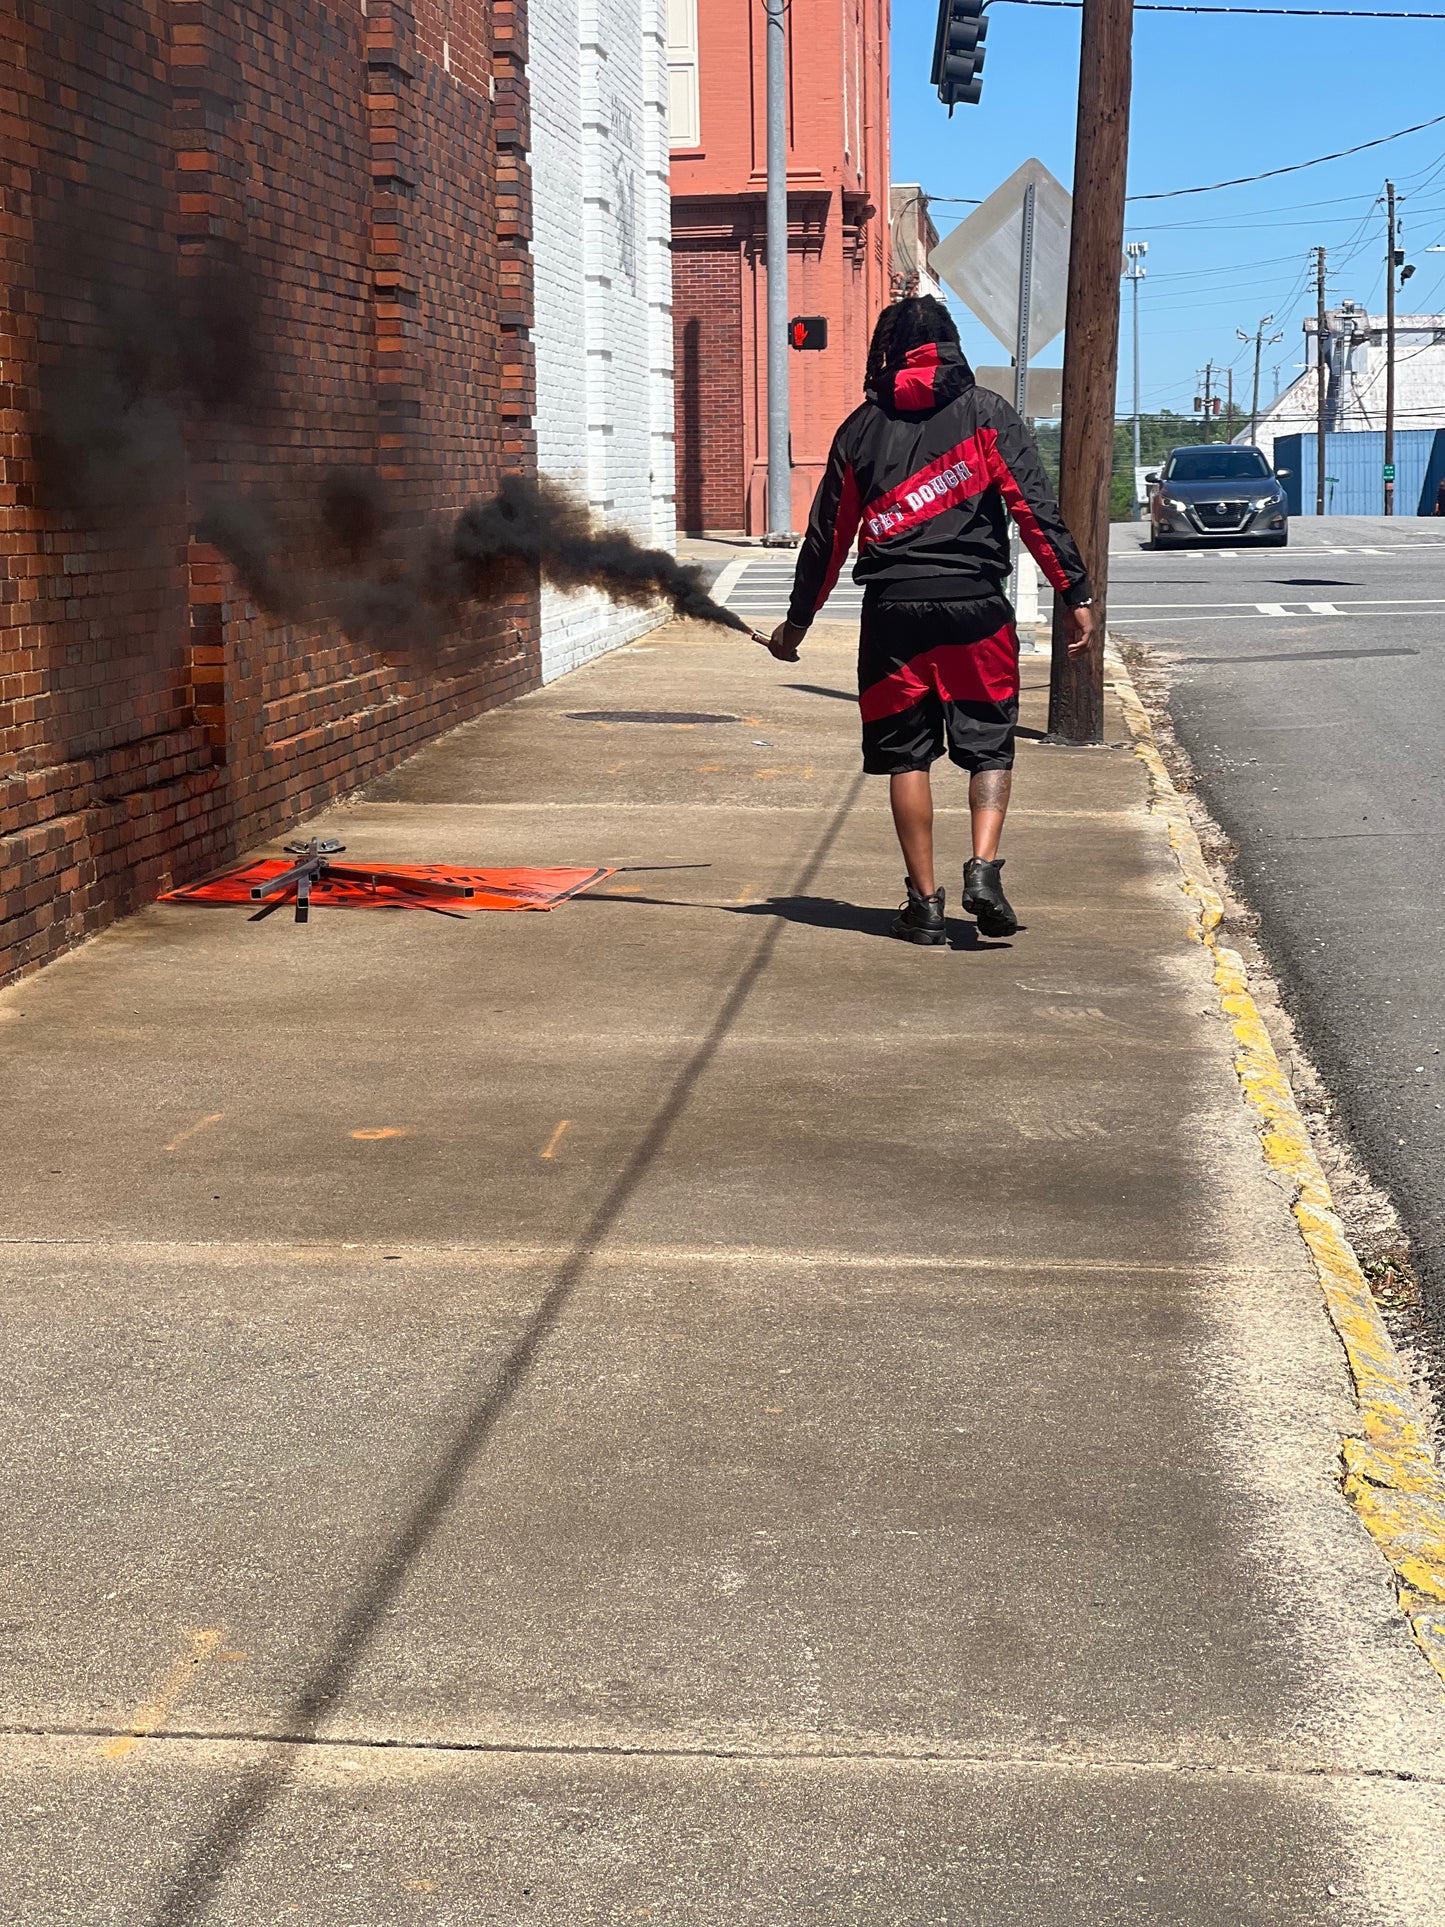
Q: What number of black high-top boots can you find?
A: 2